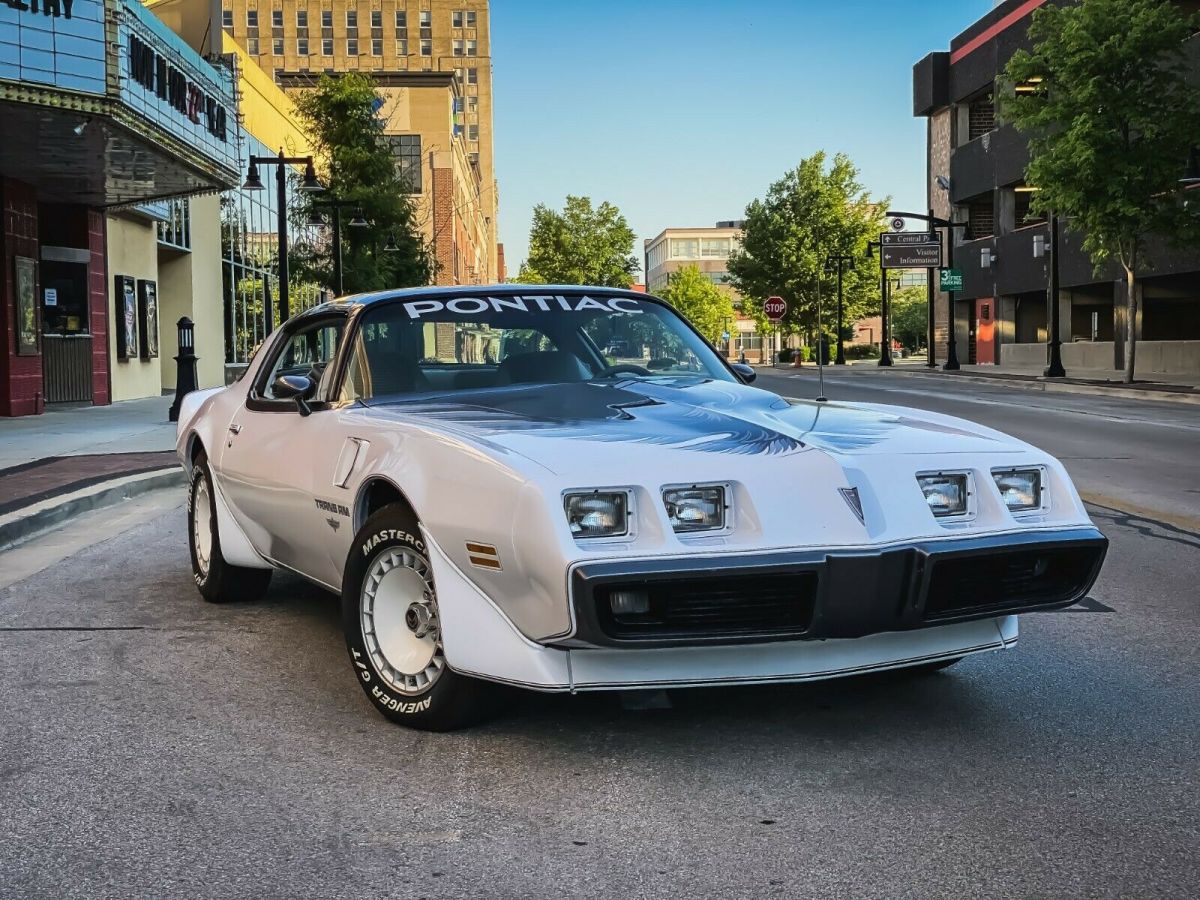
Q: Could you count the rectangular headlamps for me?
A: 4